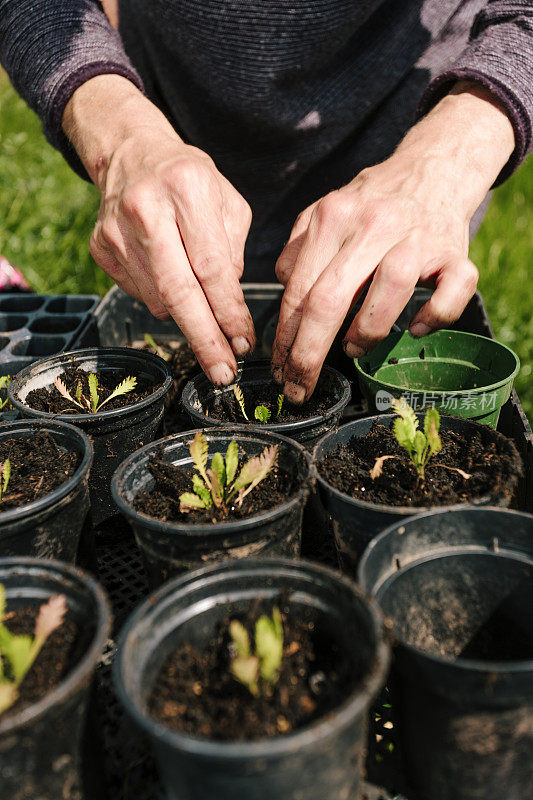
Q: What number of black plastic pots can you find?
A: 8